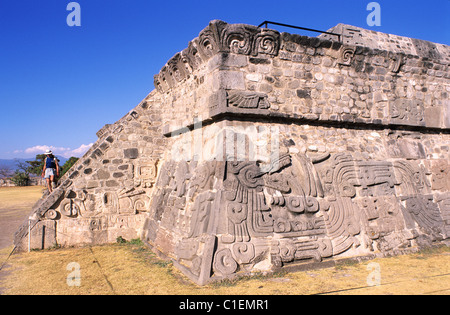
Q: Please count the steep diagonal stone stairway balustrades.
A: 1